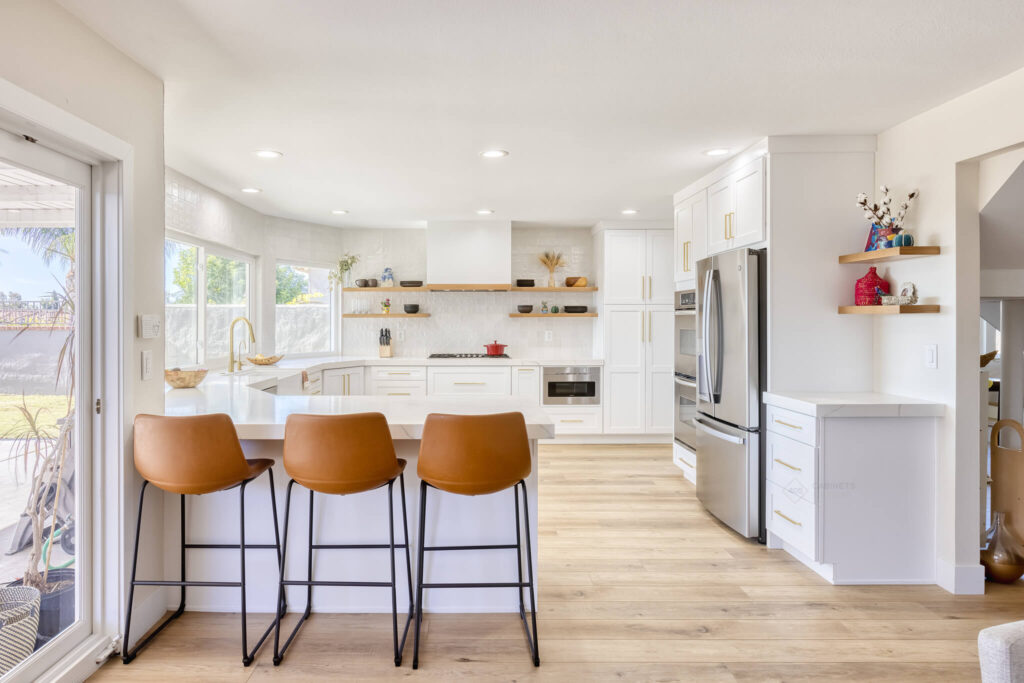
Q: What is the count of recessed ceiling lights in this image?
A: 7